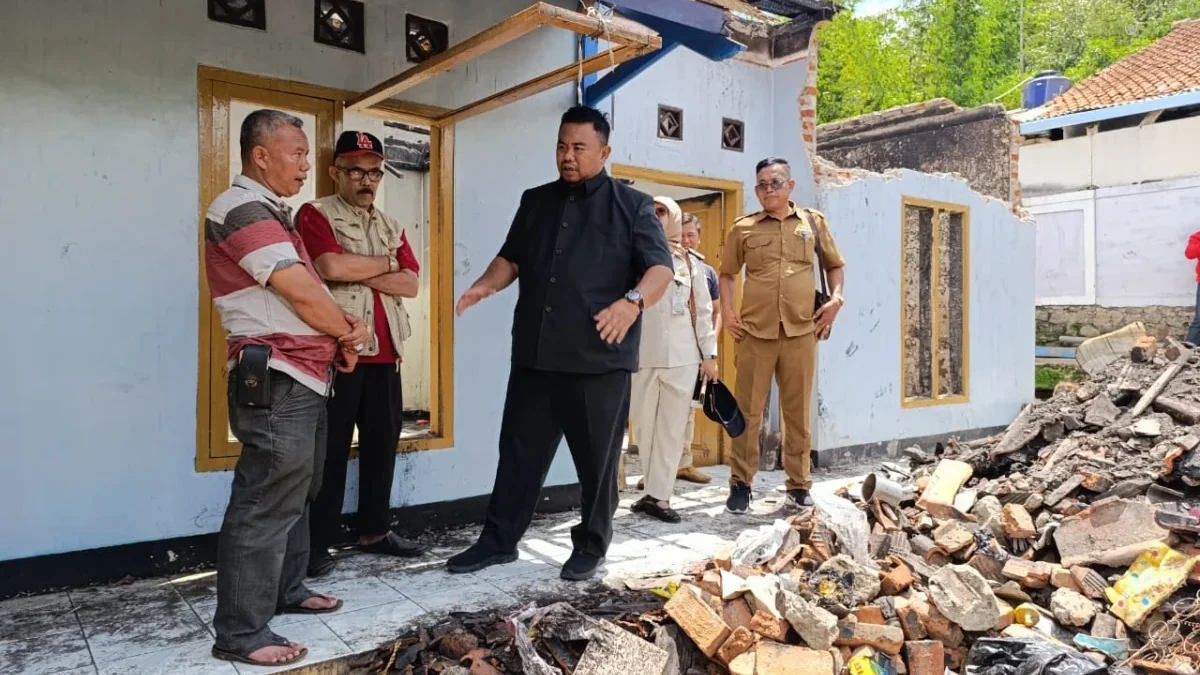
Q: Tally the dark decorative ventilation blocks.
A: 5